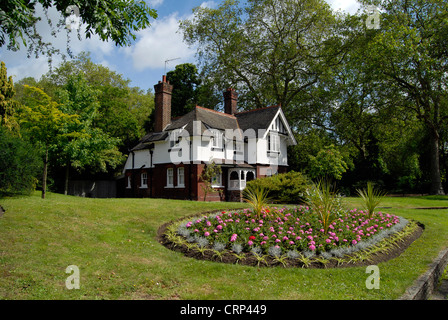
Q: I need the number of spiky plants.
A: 3